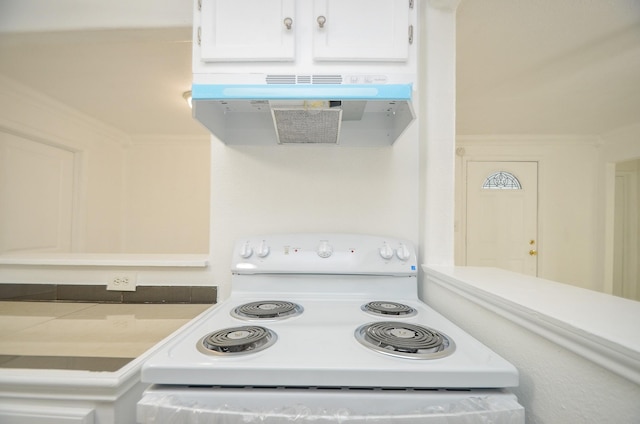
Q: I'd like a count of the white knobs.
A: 5